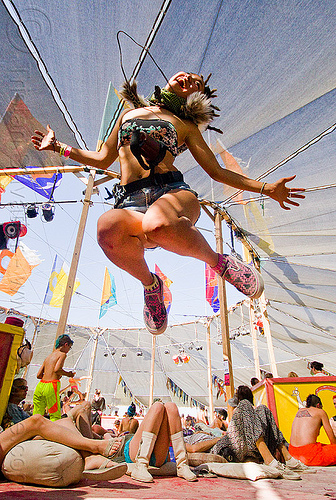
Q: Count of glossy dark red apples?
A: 0